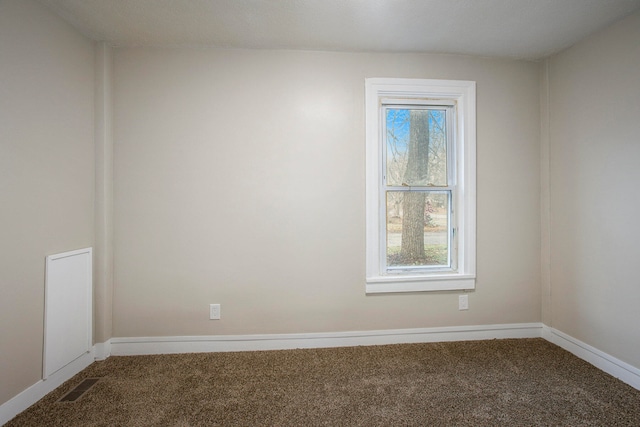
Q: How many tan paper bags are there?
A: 0